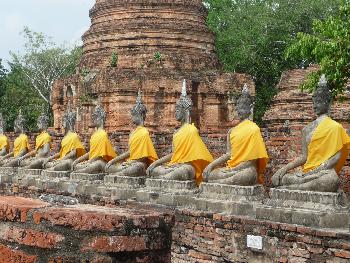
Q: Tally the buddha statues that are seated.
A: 9